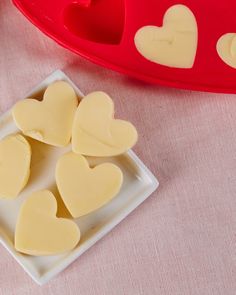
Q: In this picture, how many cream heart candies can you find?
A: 7